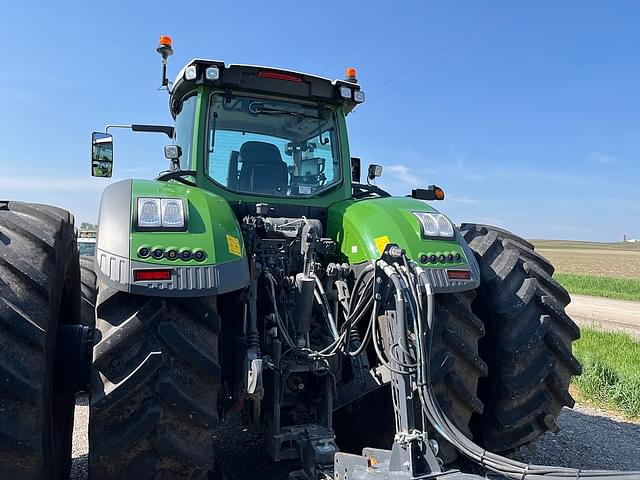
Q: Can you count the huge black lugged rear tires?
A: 4